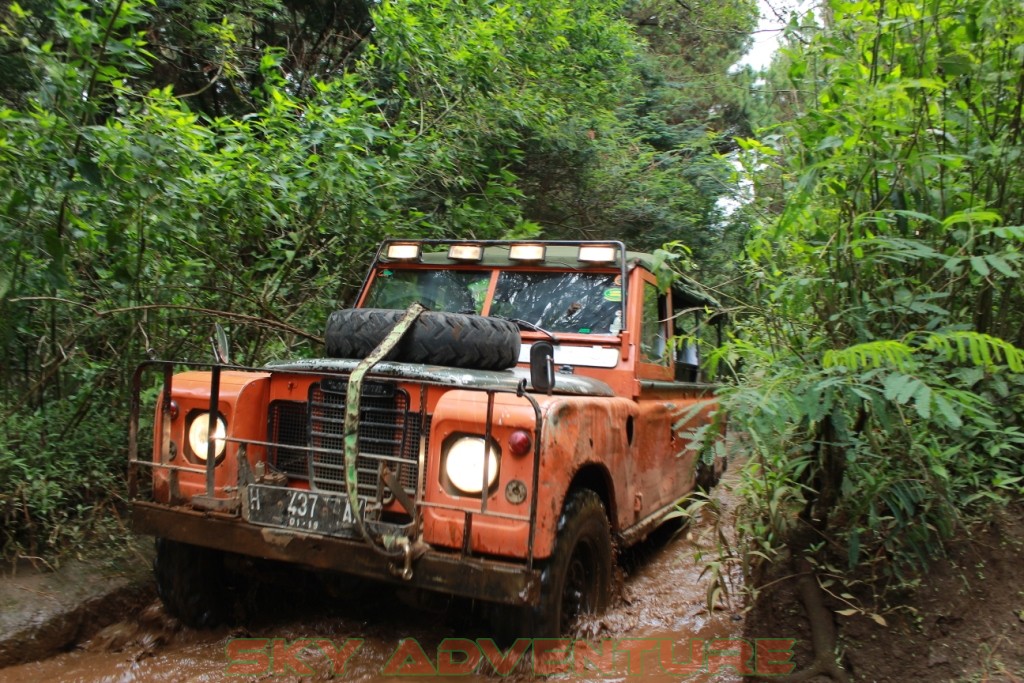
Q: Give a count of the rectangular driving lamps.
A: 4